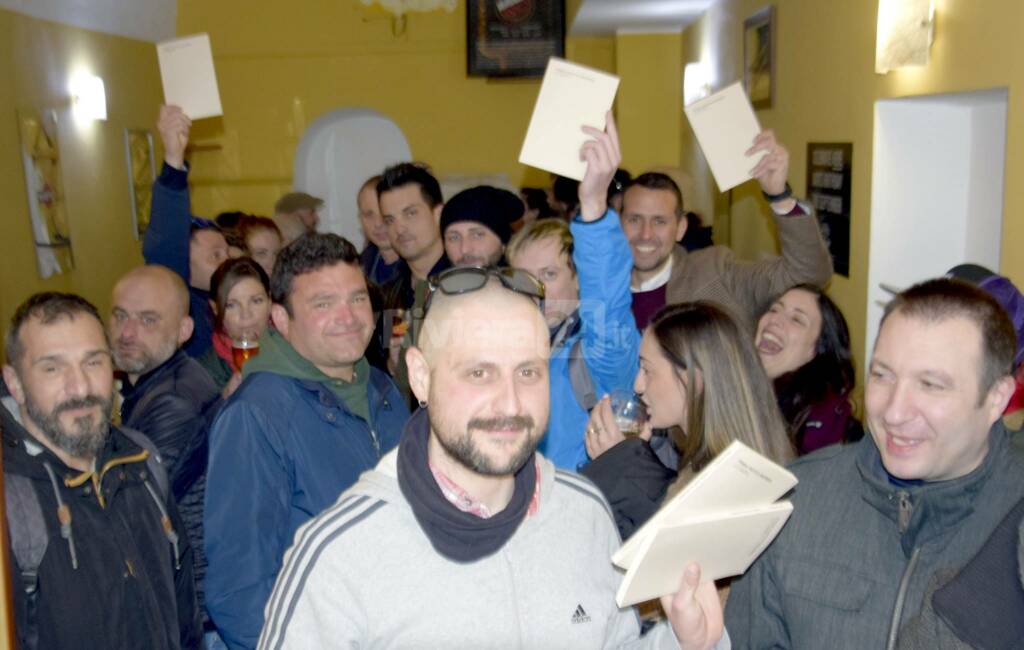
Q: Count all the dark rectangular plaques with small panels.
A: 1